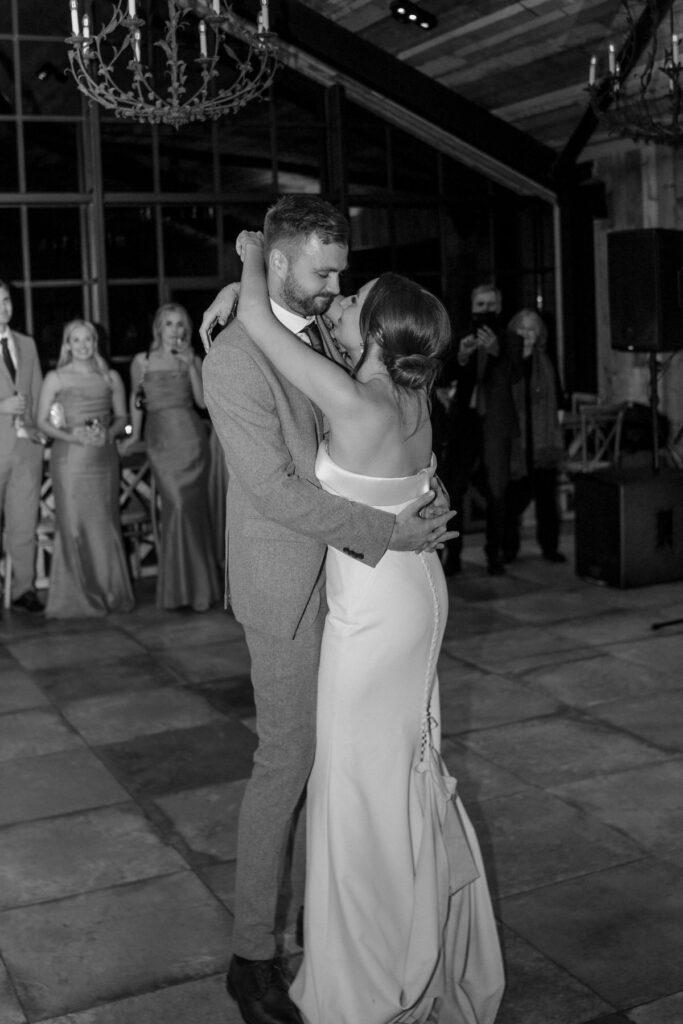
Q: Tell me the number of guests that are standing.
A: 5